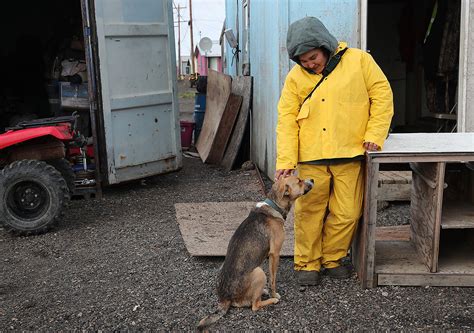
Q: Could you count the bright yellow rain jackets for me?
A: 1